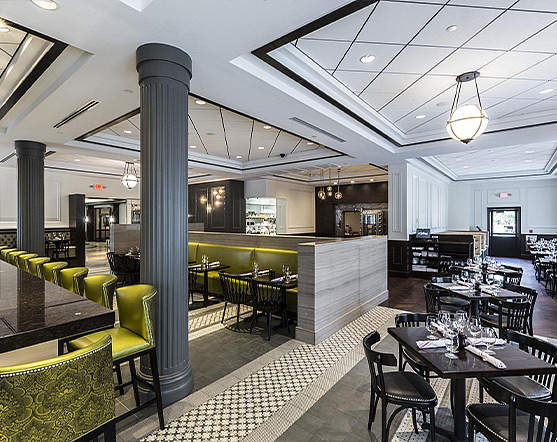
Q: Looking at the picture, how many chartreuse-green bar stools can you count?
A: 10